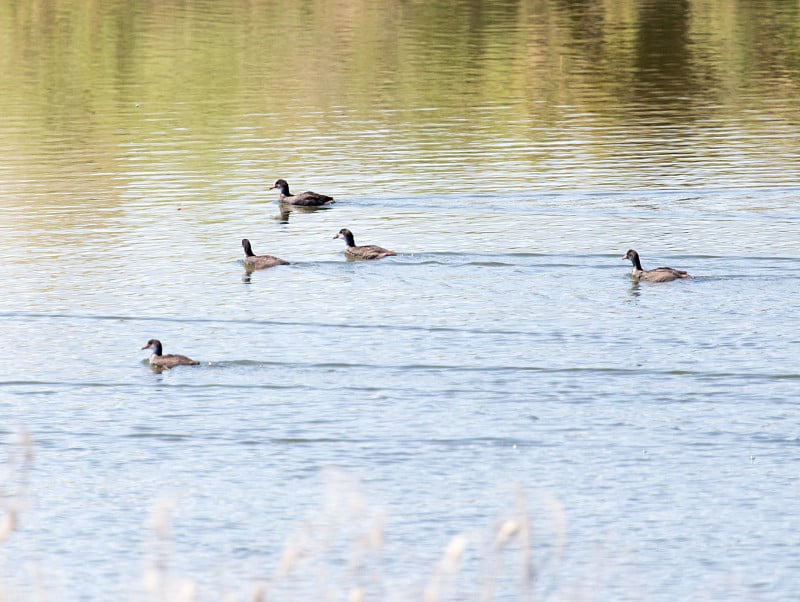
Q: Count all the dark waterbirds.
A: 5